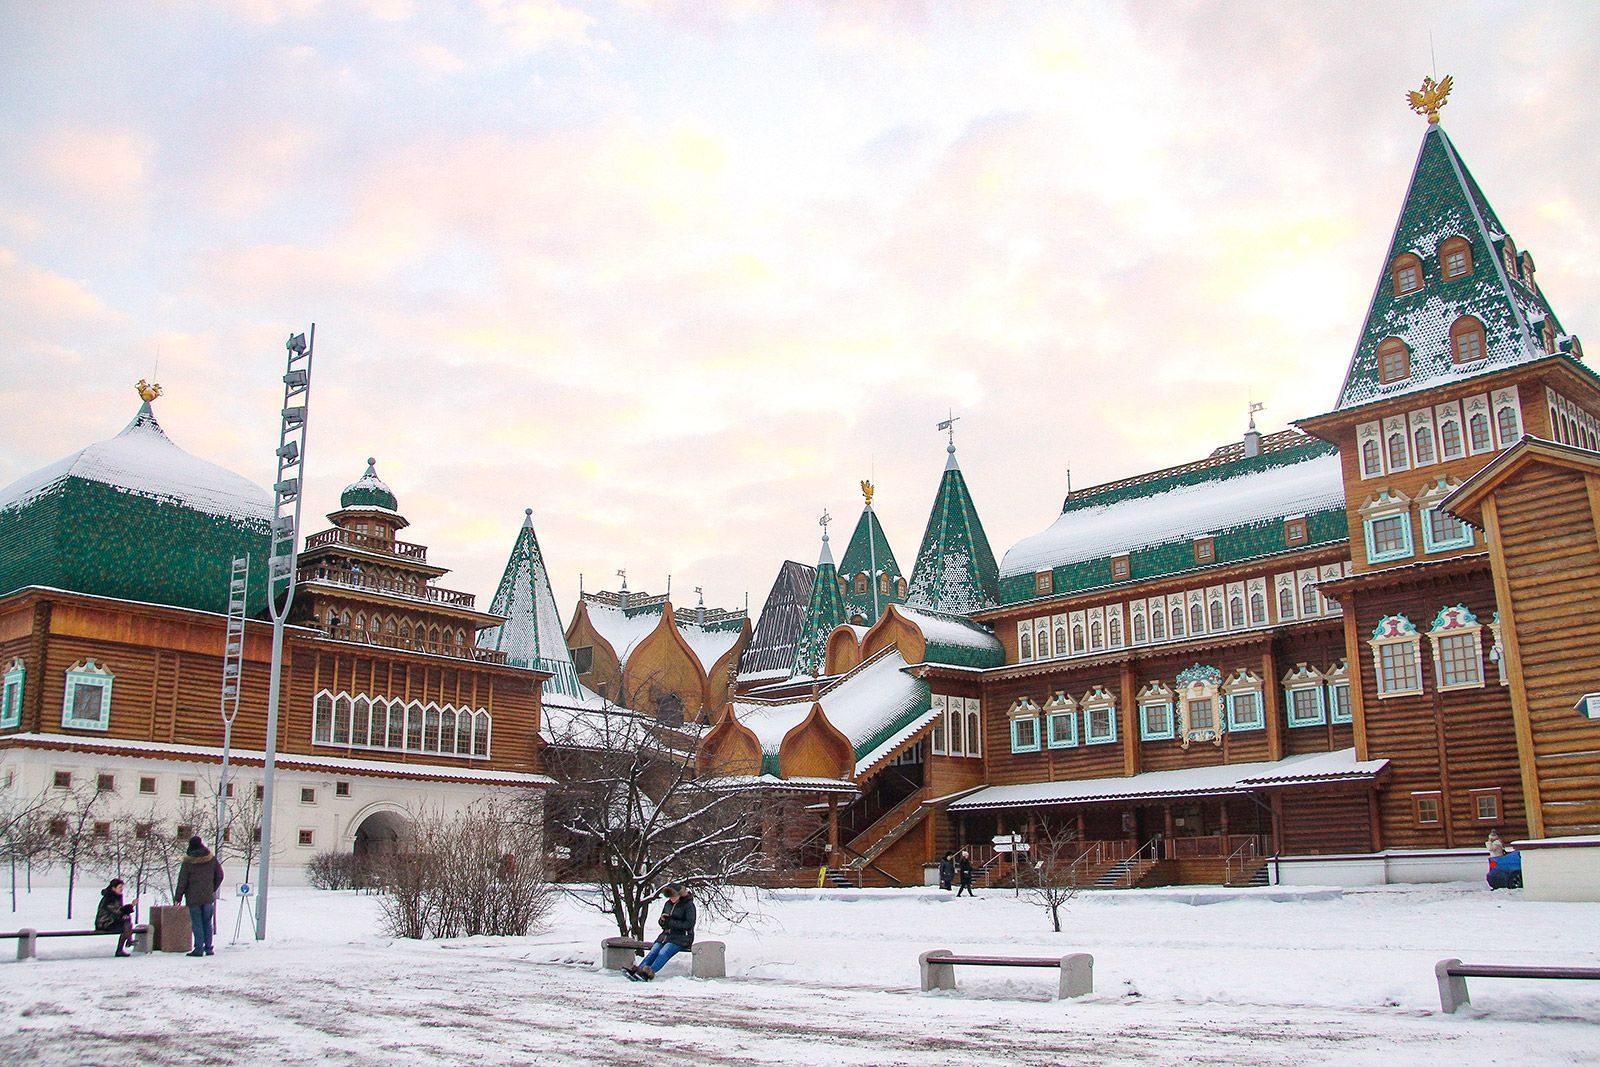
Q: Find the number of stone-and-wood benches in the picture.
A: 4